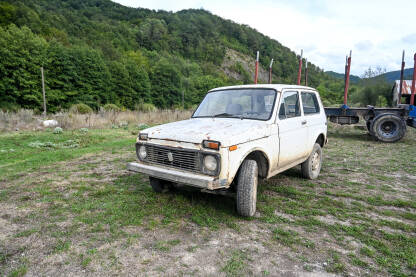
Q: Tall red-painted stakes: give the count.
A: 8